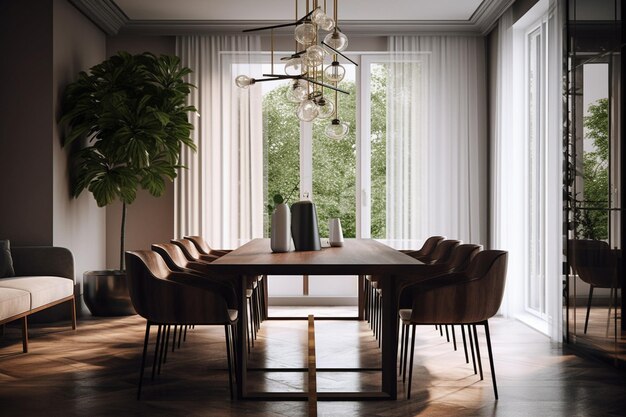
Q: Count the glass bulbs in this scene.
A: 12